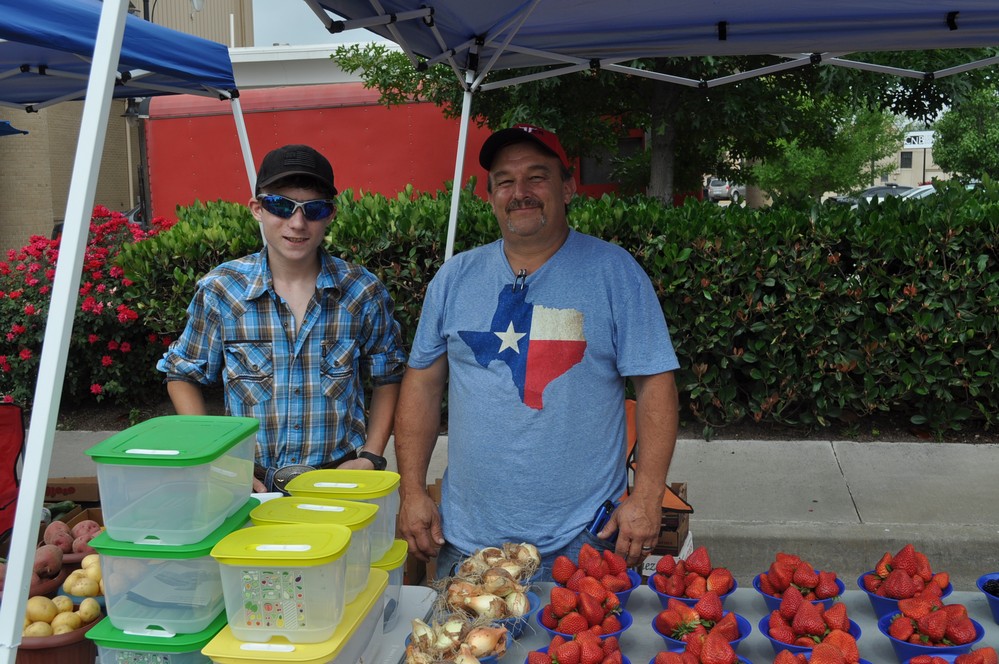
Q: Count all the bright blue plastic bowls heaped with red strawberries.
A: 12